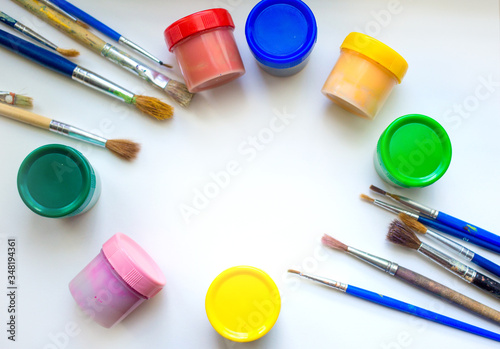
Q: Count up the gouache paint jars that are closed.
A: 7